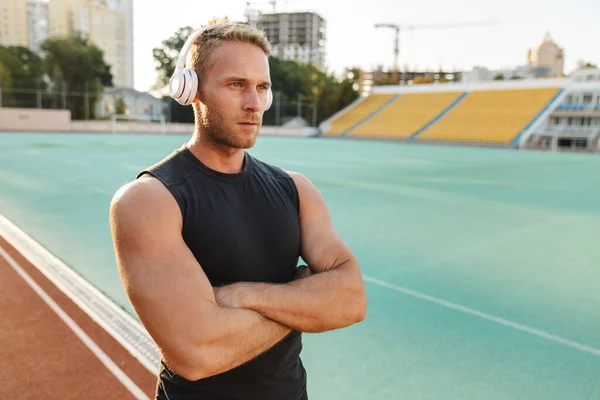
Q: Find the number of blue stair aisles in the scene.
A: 3